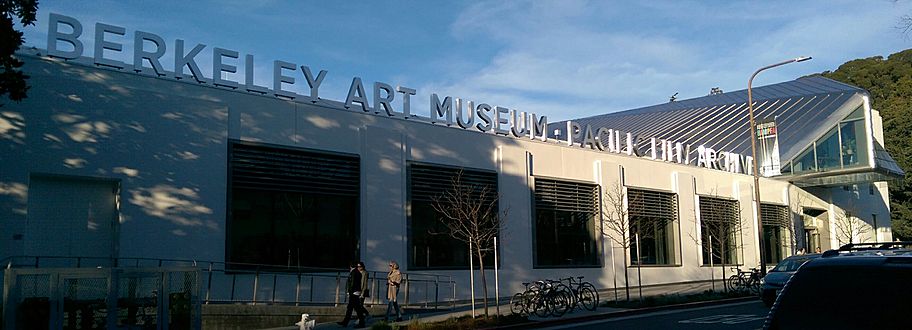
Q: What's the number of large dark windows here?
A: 6